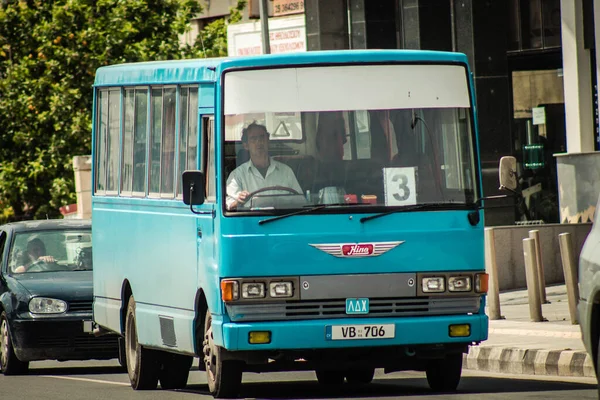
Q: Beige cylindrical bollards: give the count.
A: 4